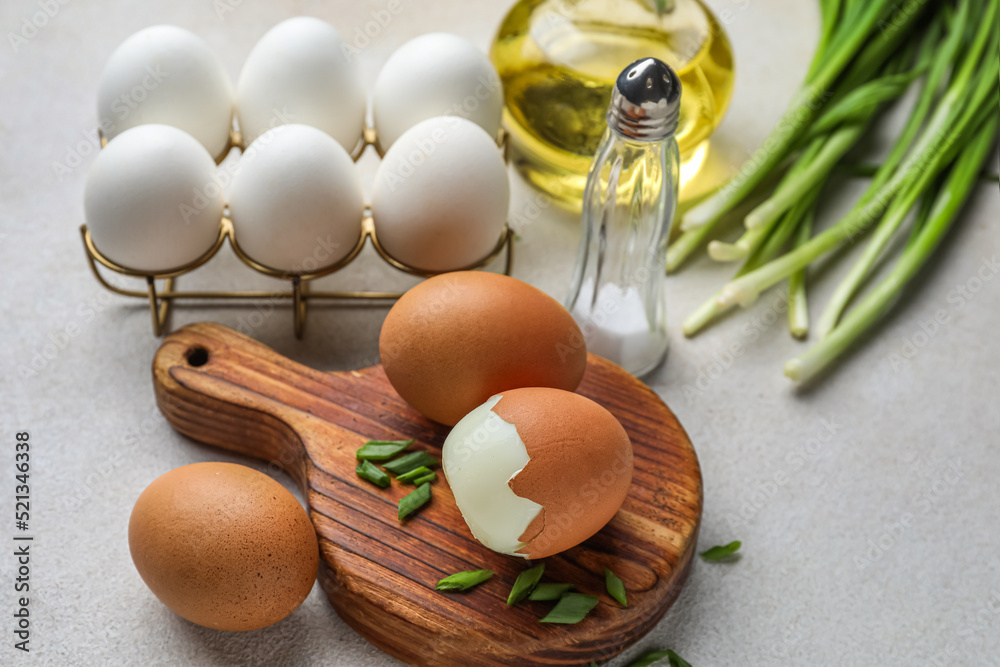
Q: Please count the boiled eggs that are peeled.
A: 1